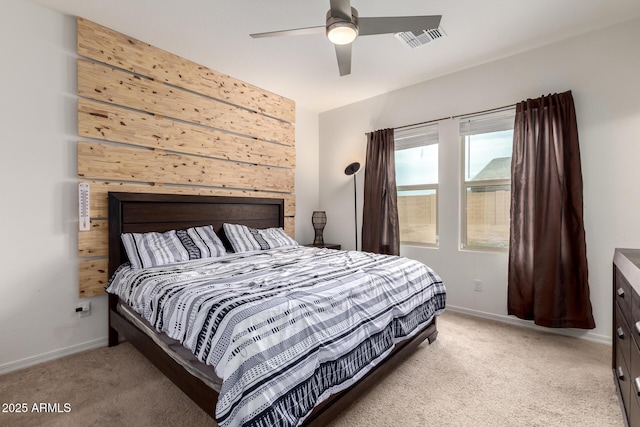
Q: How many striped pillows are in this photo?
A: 2